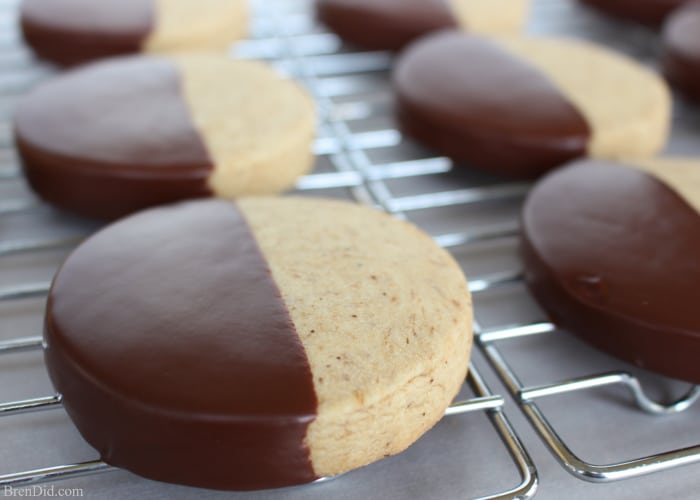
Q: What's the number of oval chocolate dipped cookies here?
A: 8